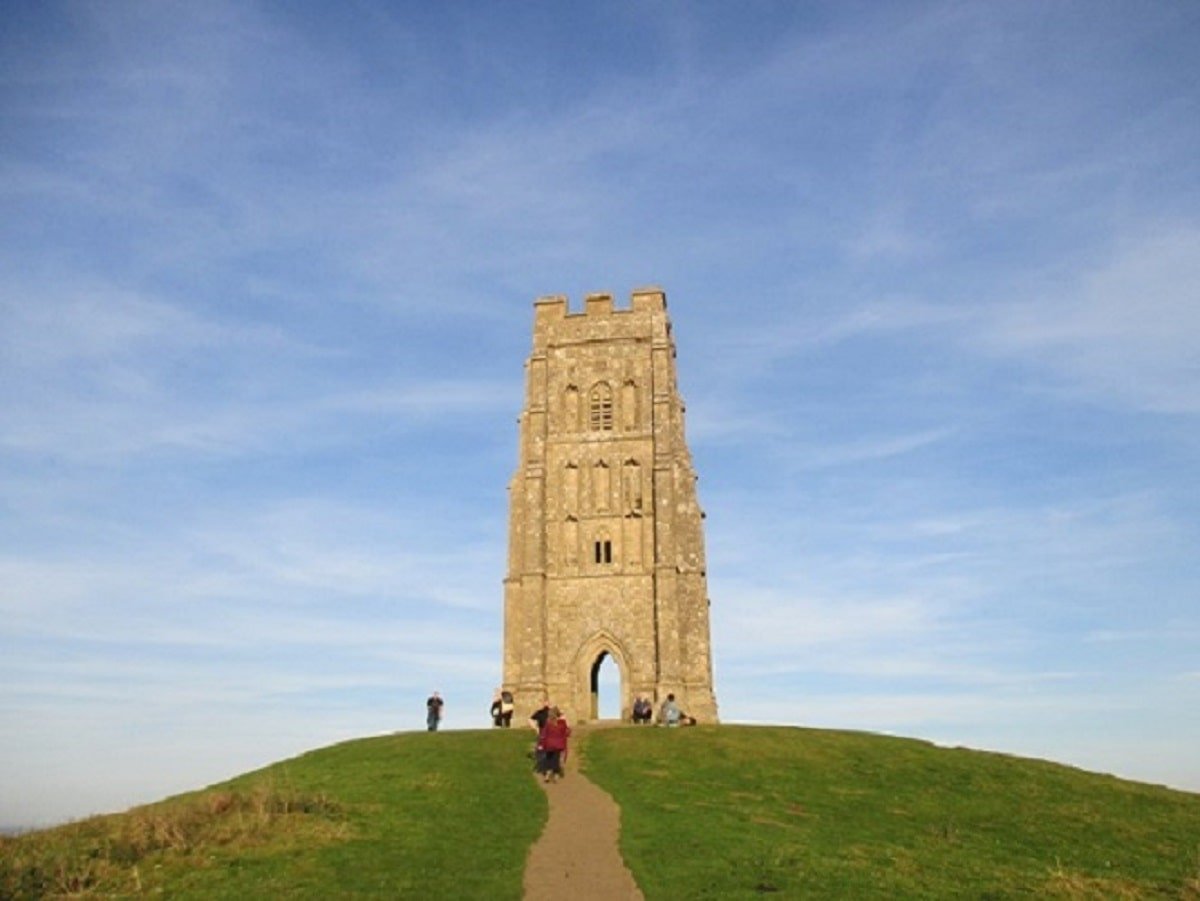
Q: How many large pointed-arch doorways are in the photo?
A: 1